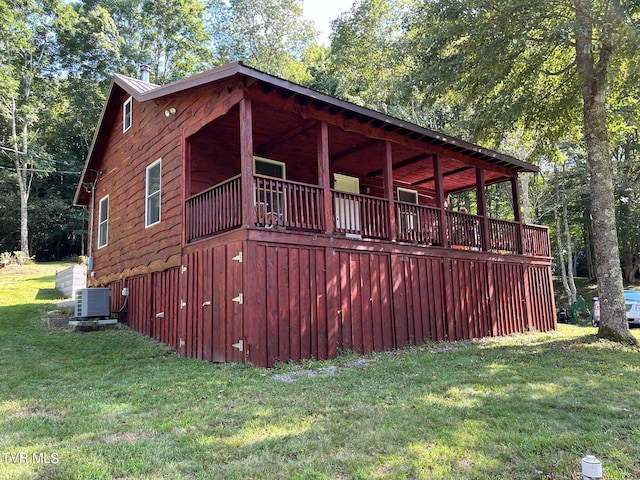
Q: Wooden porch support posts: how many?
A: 6